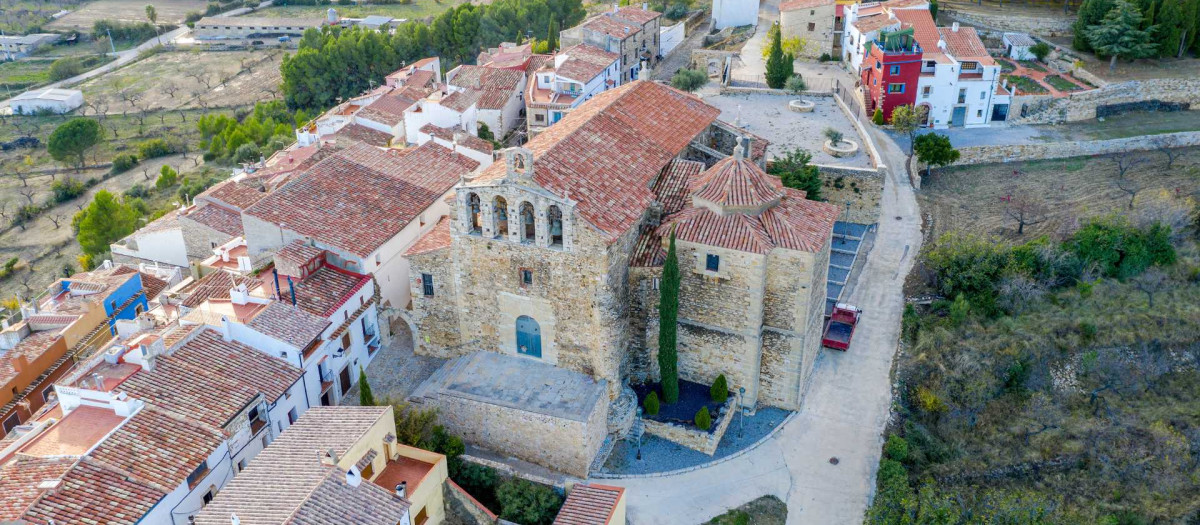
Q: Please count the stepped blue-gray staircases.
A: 1